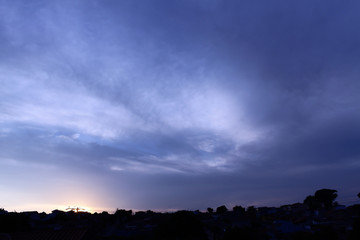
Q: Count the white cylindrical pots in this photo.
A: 0